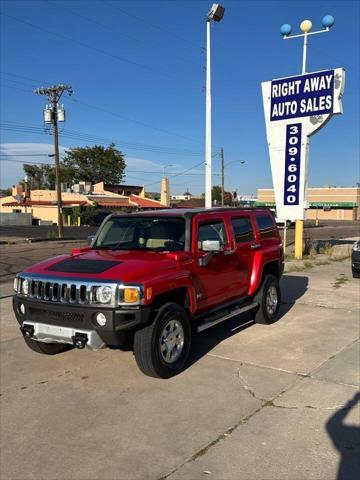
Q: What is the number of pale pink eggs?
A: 0